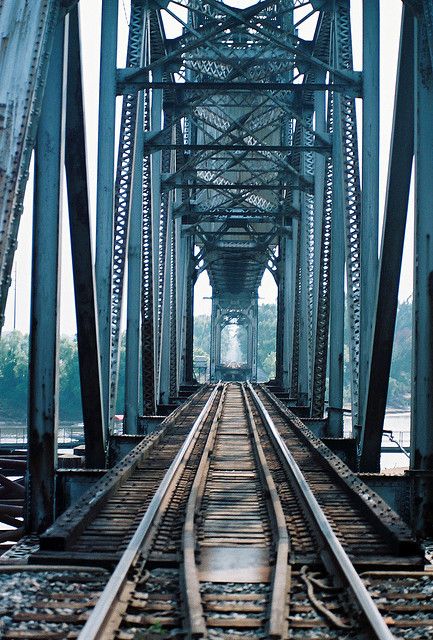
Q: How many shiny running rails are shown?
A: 2